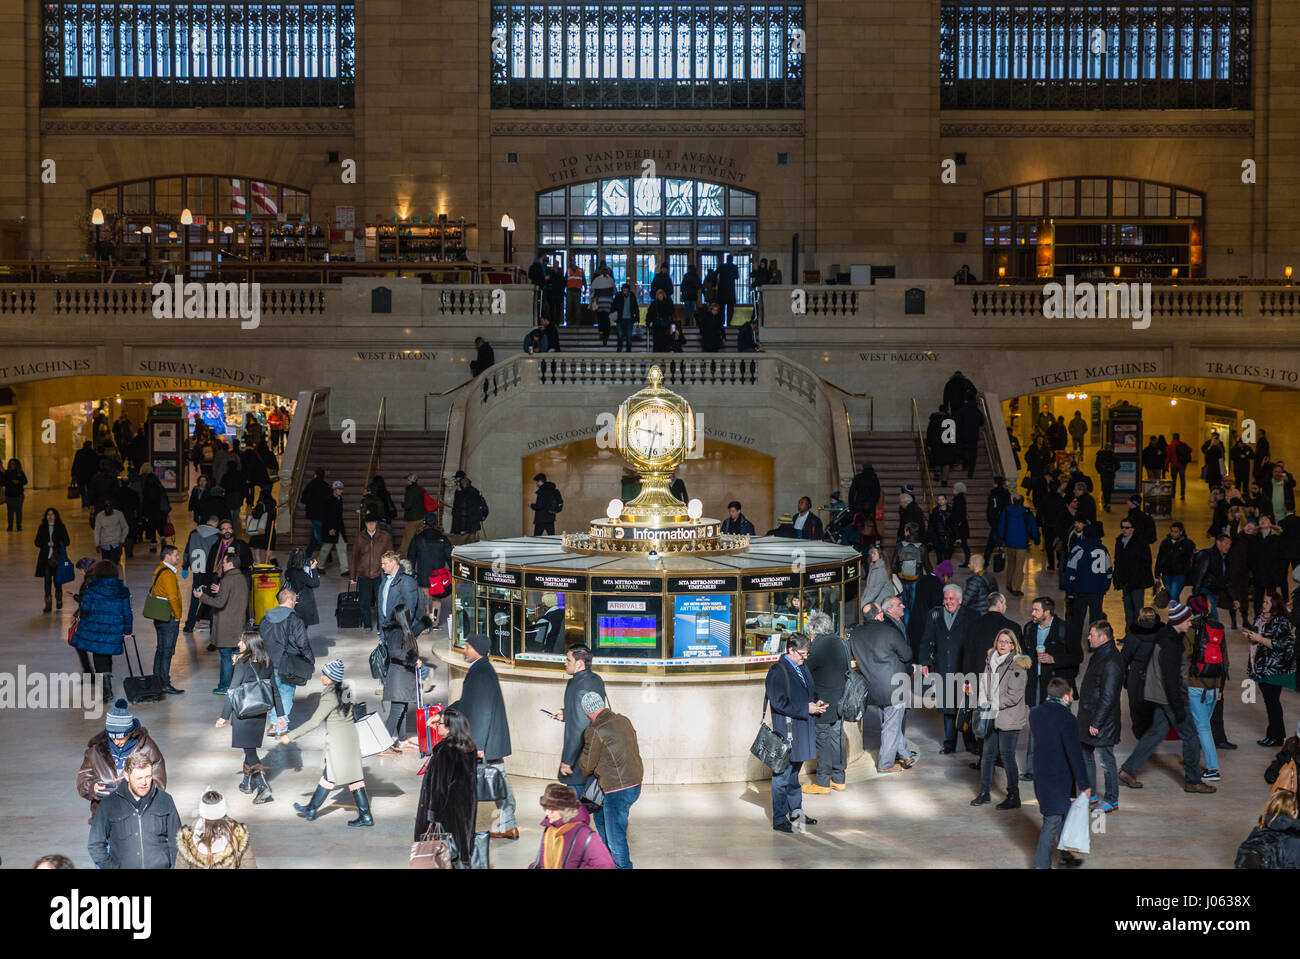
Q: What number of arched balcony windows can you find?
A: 3